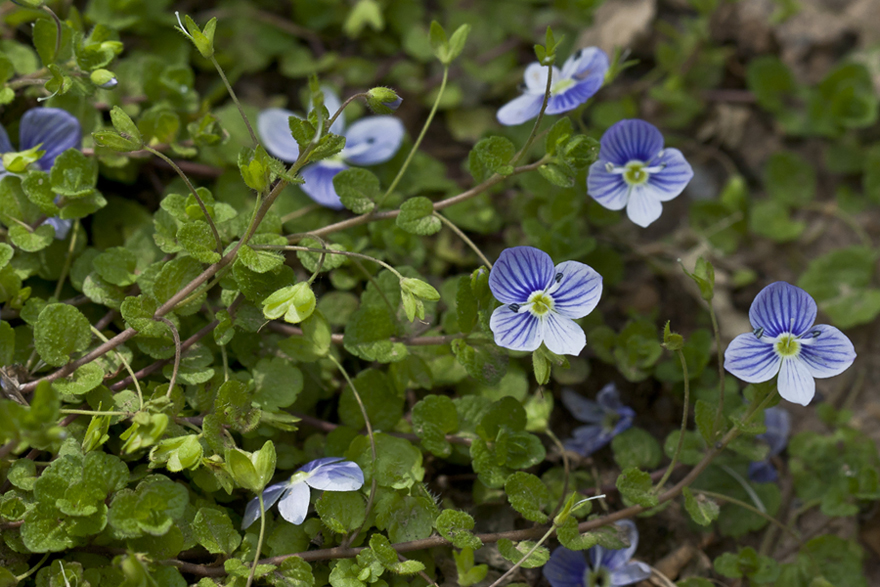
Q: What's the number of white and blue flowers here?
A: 10